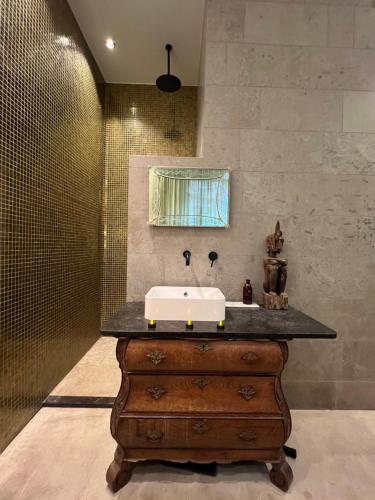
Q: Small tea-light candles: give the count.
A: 3